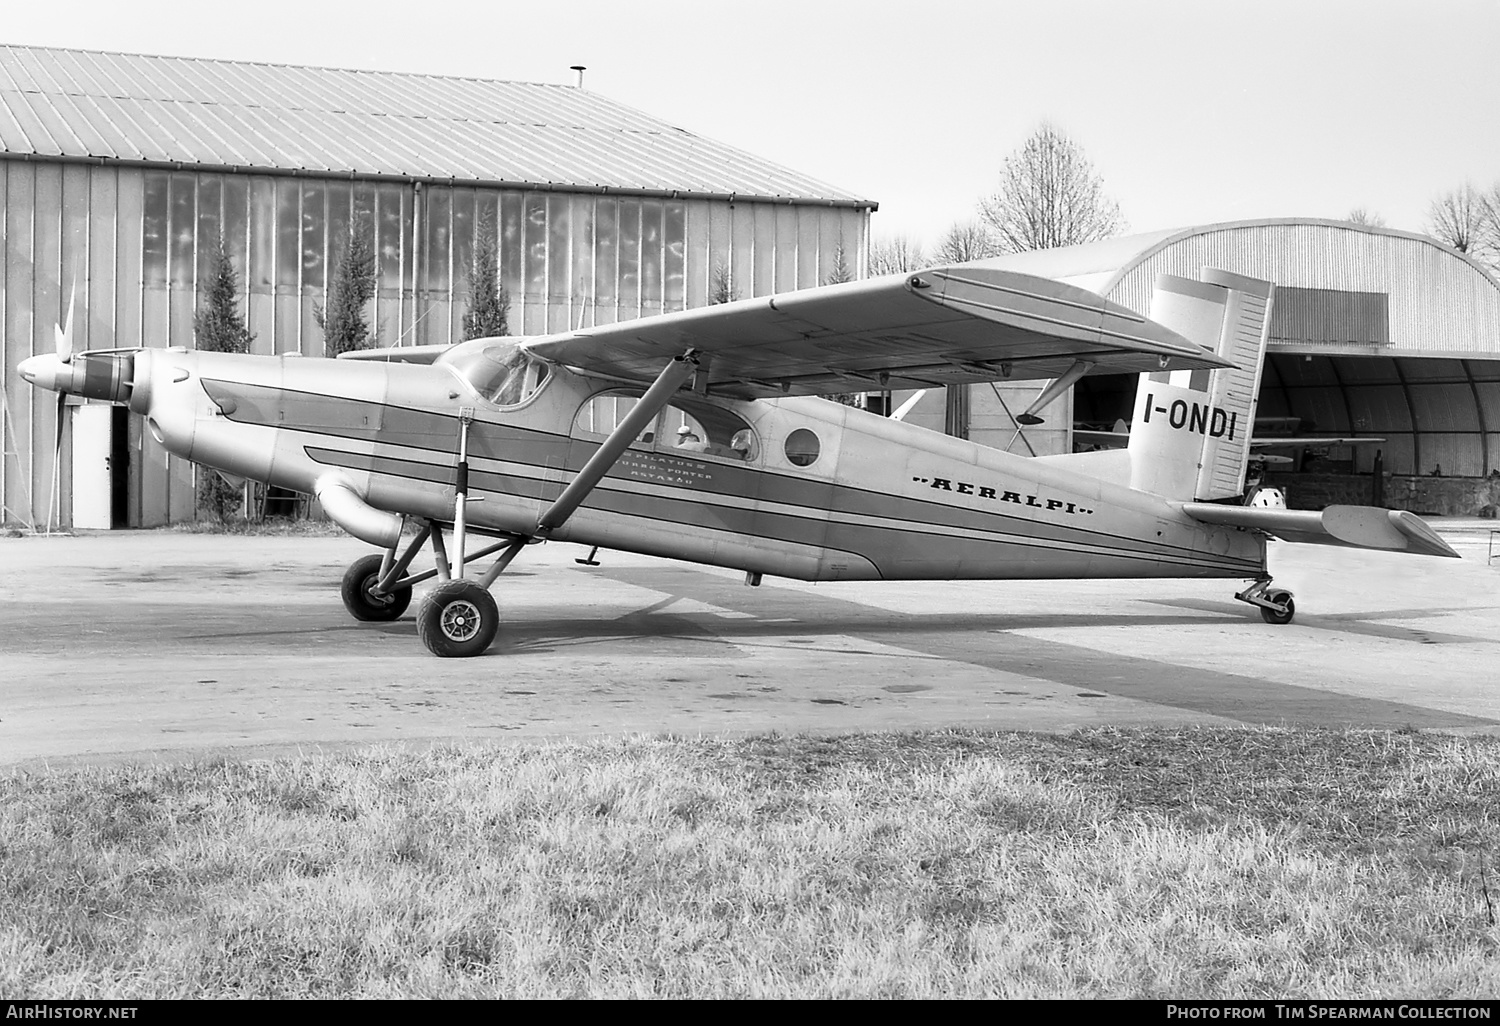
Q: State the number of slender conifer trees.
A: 5